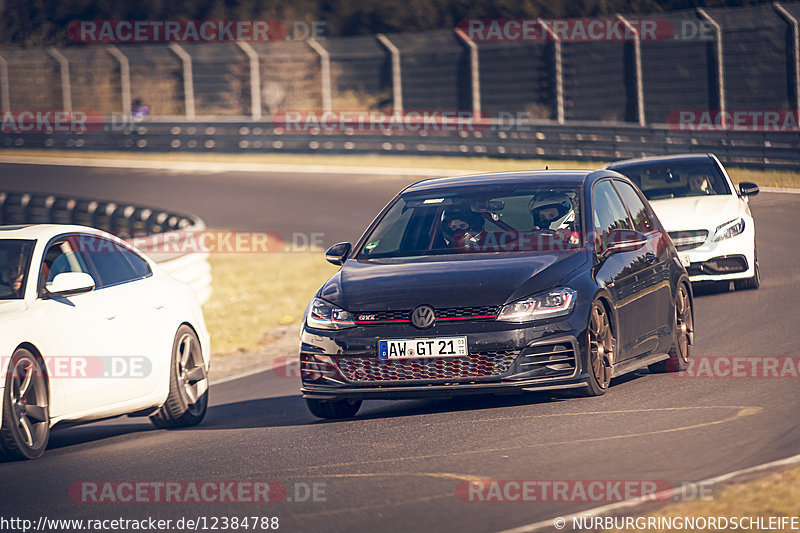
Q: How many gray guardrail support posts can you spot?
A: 12